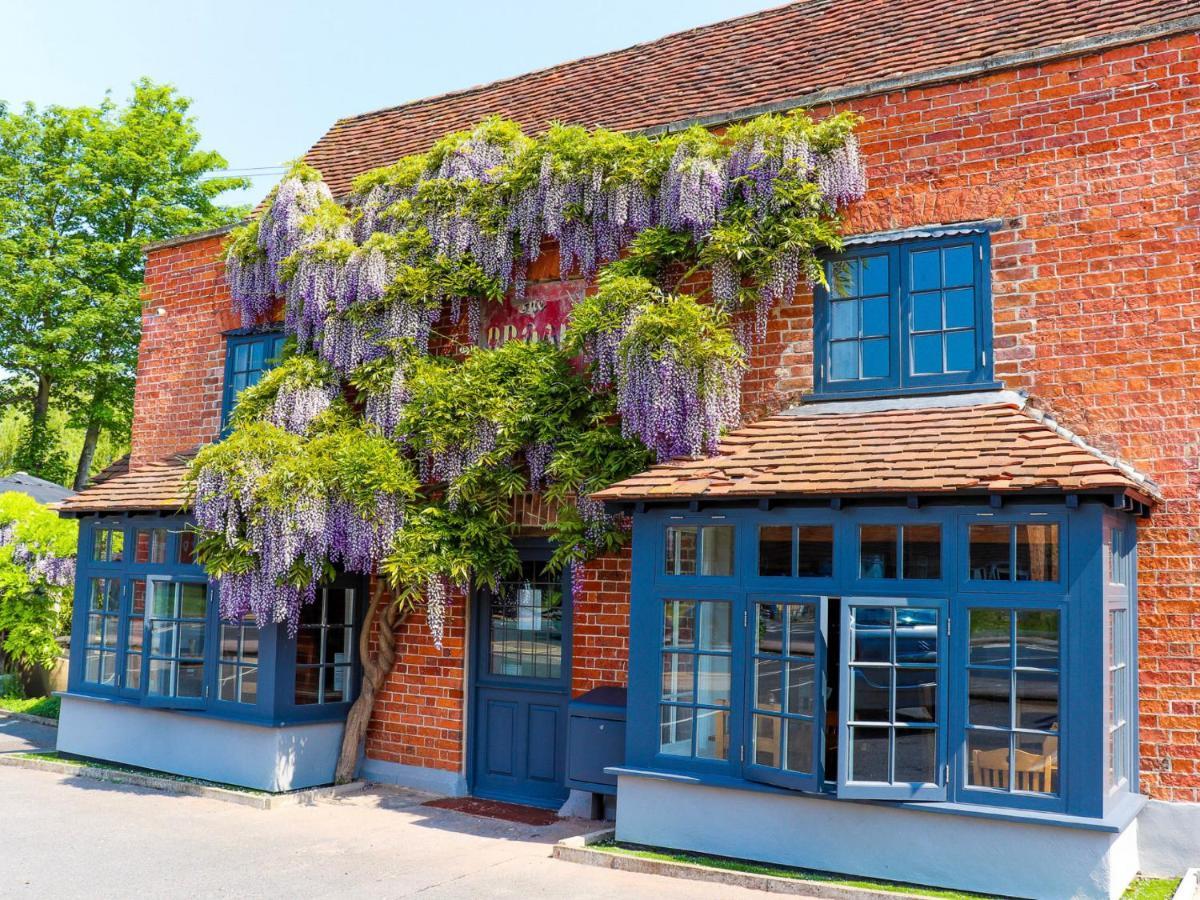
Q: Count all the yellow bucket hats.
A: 0